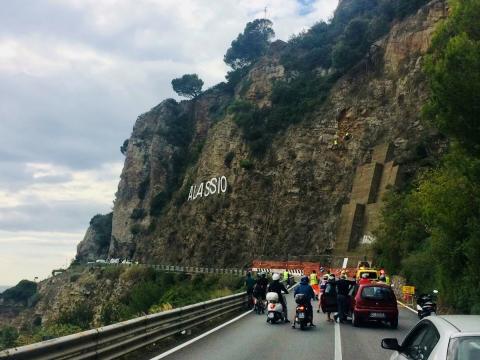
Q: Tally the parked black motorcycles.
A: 1